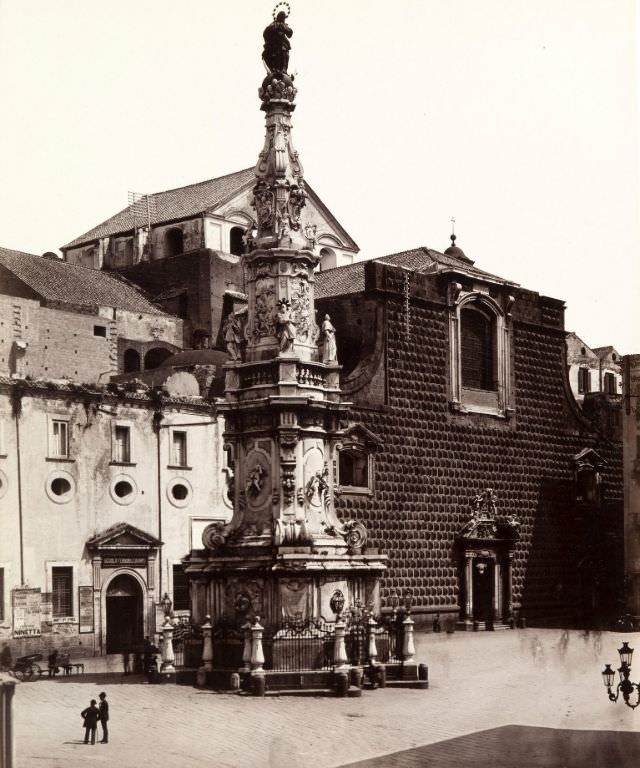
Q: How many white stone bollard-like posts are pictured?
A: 7